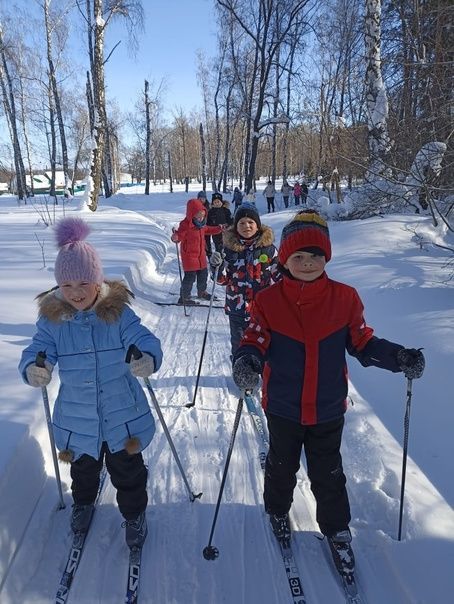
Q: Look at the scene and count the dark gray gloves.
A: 2